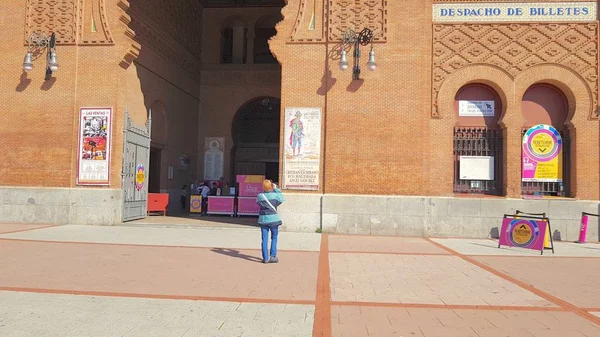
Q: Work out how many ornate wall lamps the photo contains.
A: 2